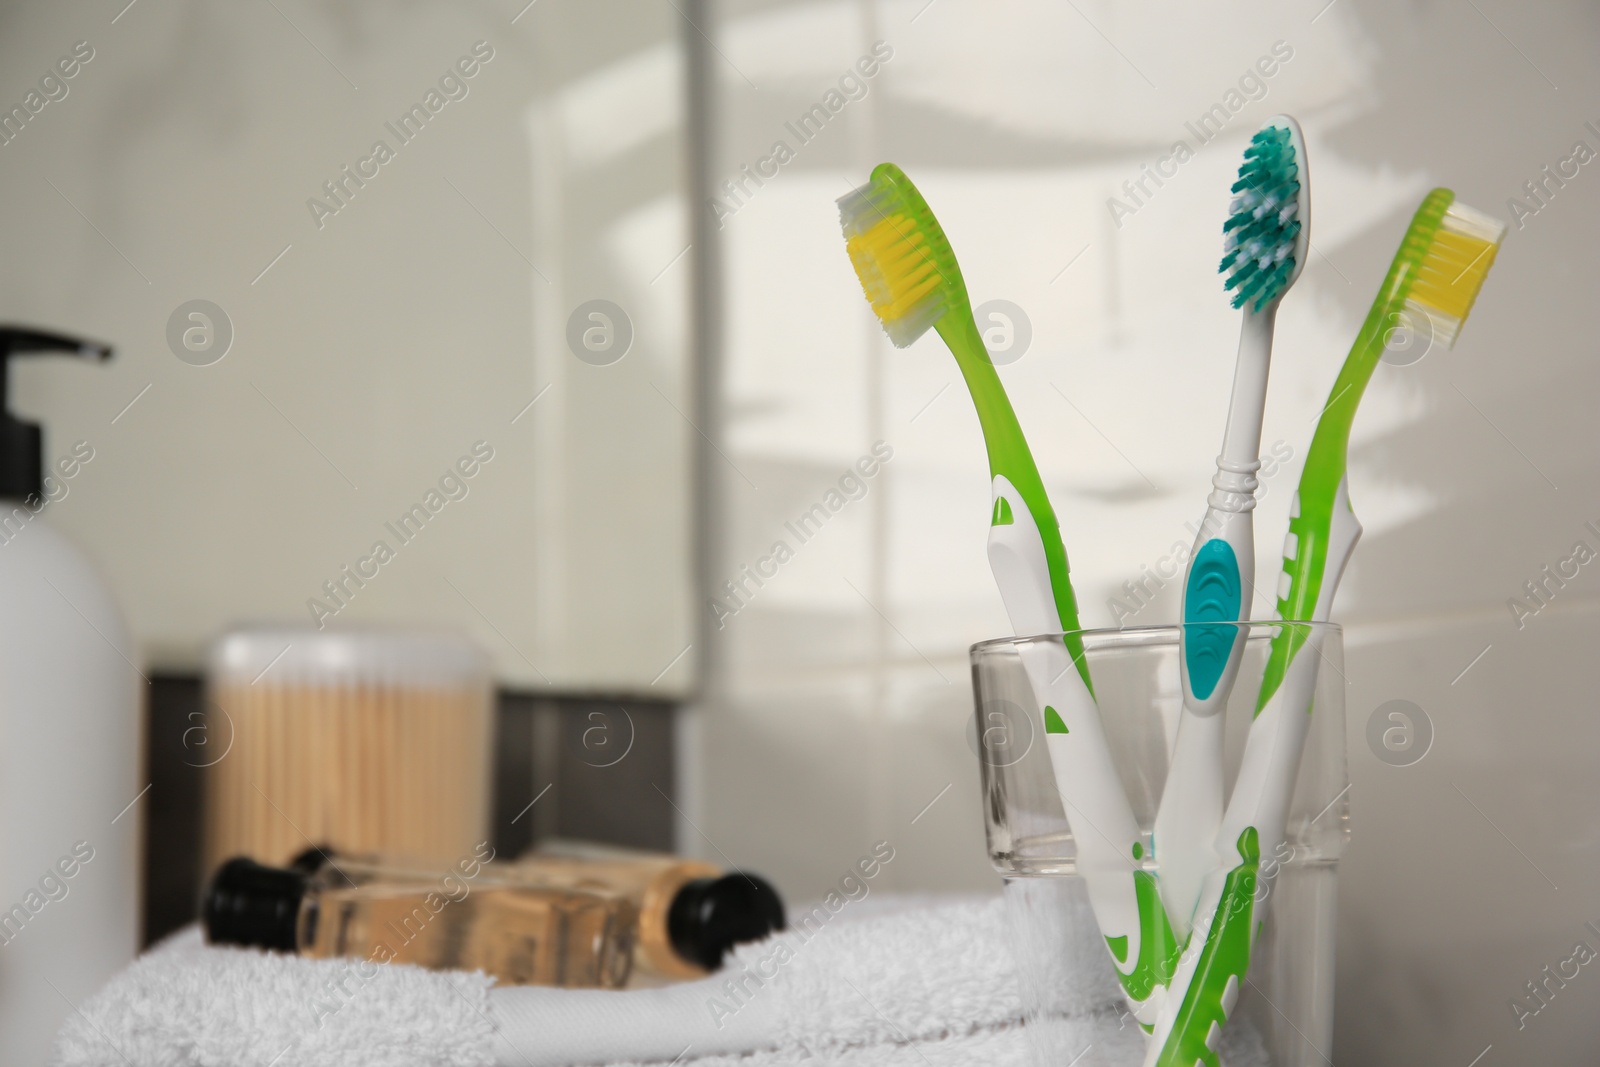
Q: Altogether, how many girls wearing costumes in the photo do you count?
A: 0